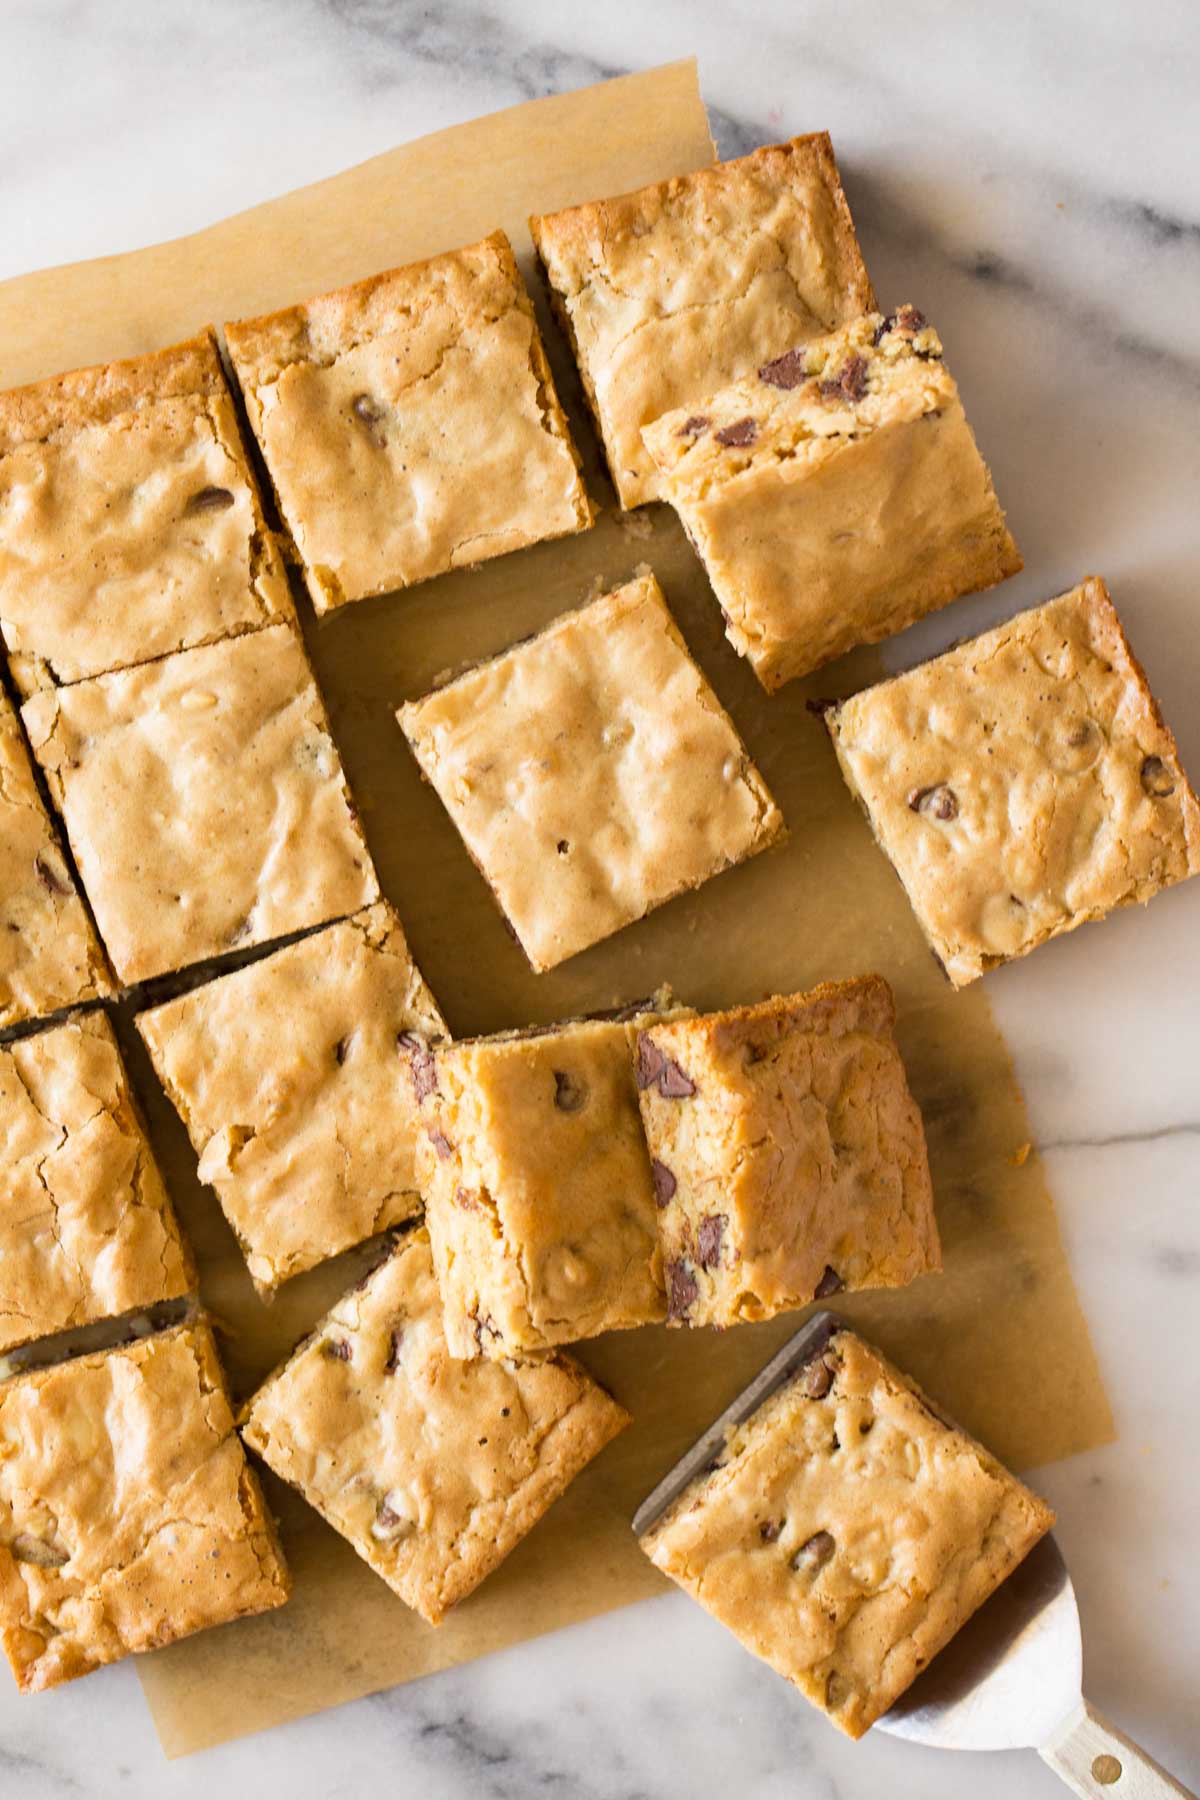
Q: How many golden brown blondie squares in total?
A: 15